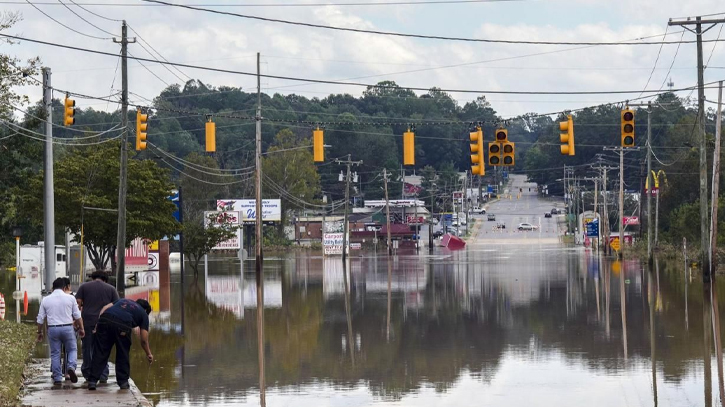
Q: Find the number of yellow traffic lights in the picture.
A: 9